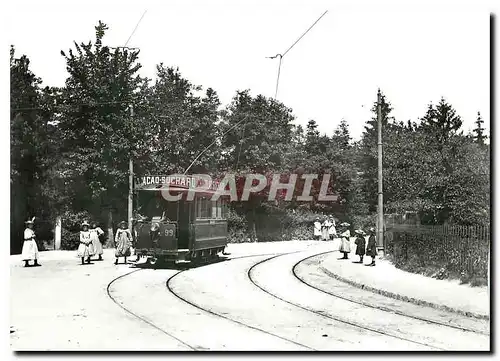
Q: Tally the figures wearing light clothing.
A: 8